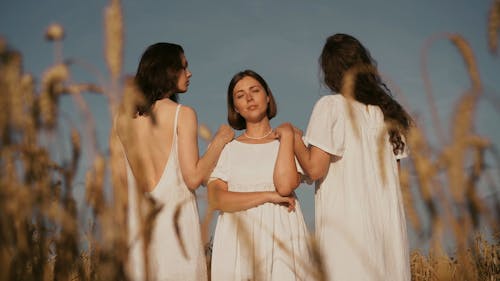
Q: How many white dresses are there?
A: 3